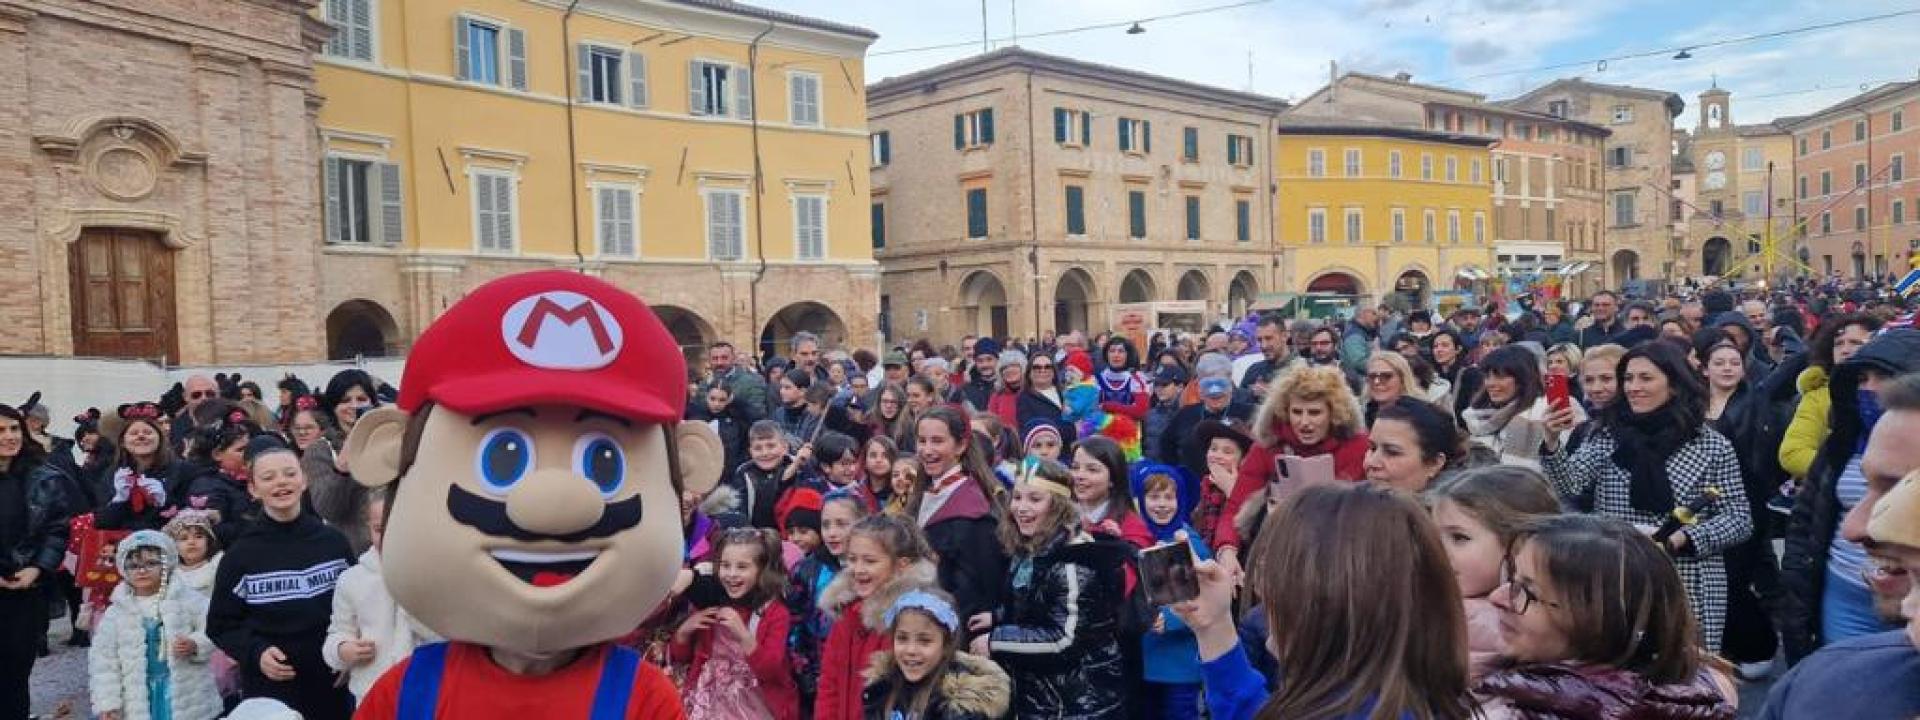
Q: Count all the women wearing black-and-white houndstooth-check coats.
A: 1